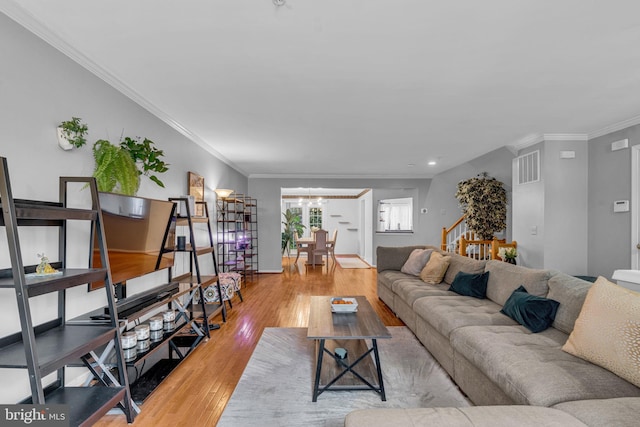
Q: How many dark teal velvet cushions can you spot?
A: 2